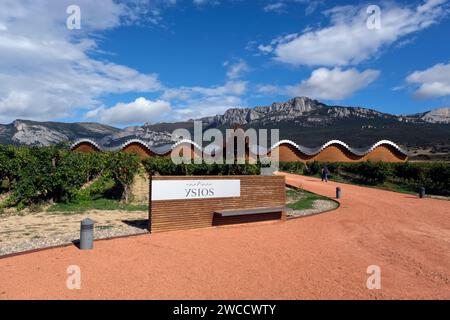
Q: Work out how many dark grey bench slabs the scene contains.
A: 1